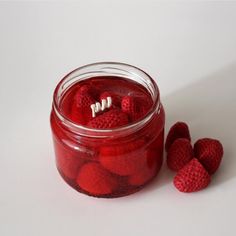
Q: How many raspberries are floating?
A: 4